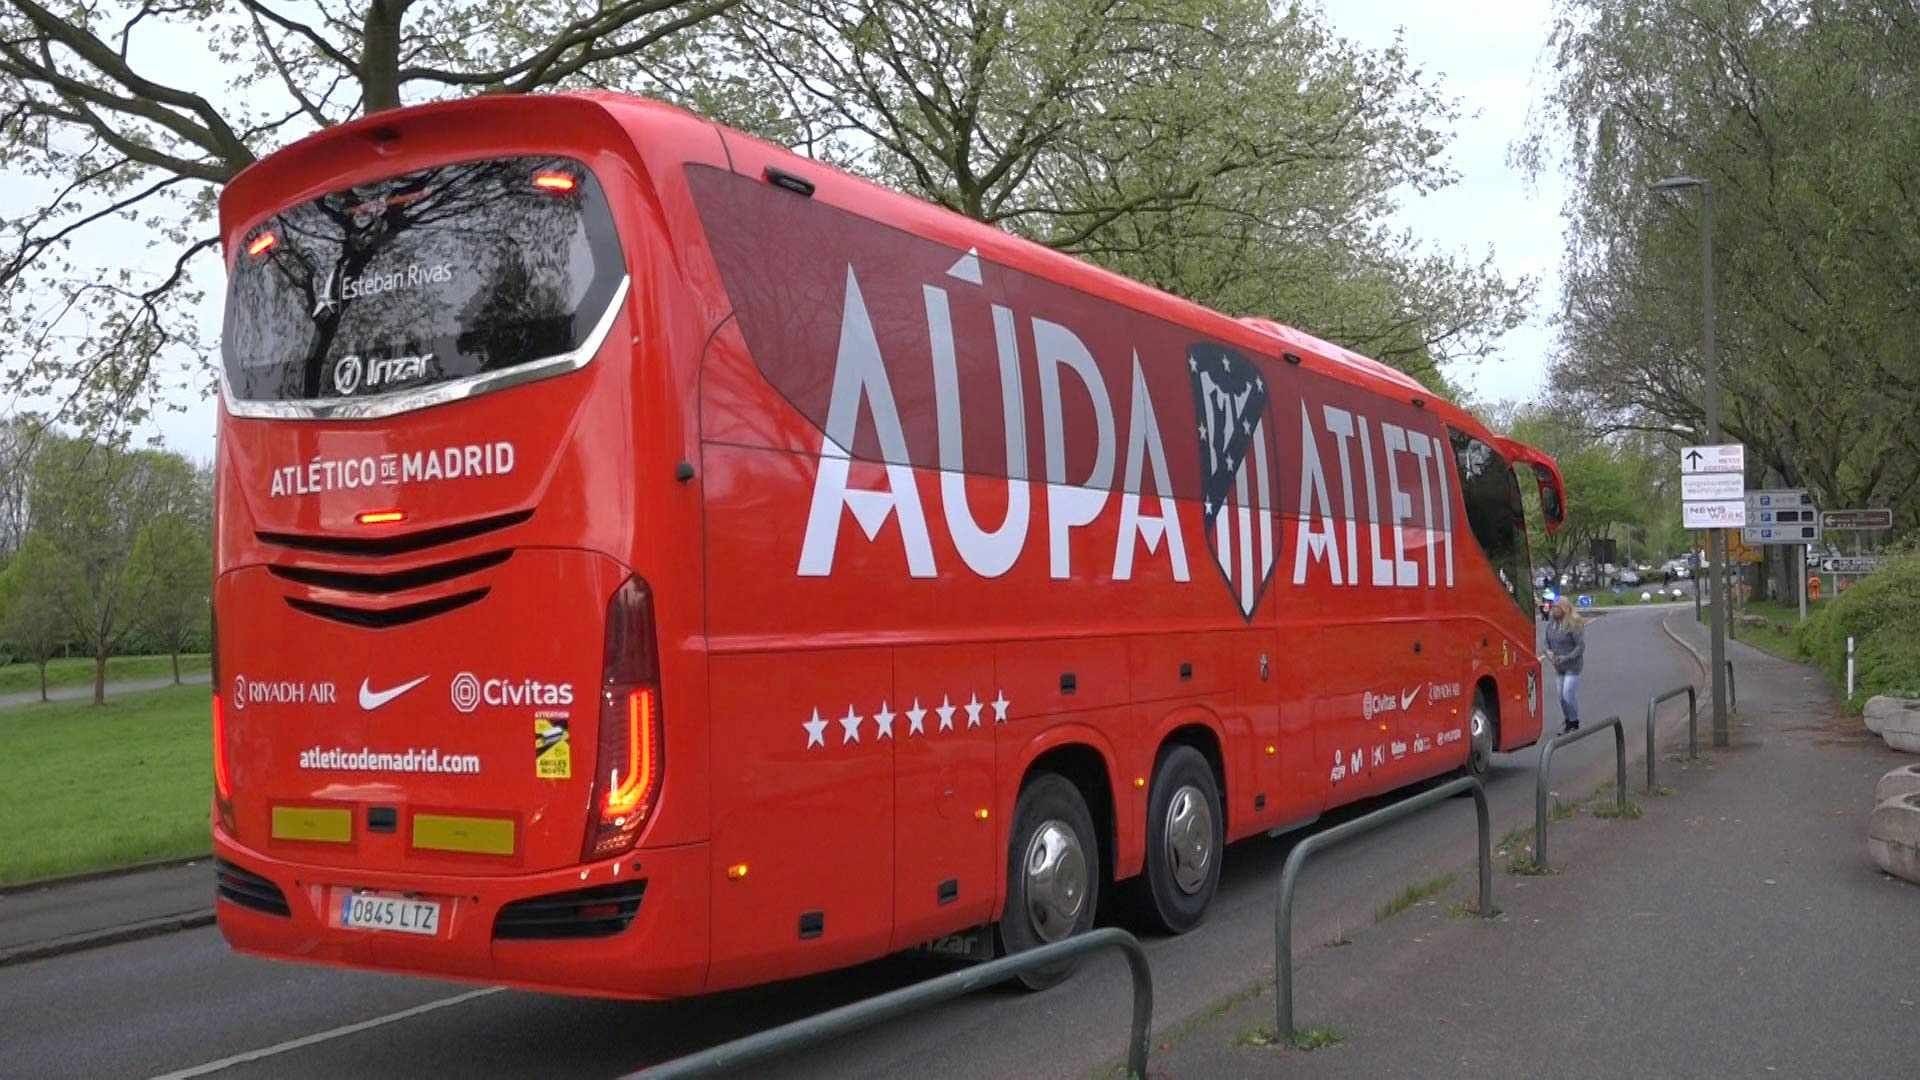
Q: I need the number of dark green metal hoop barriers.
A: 5